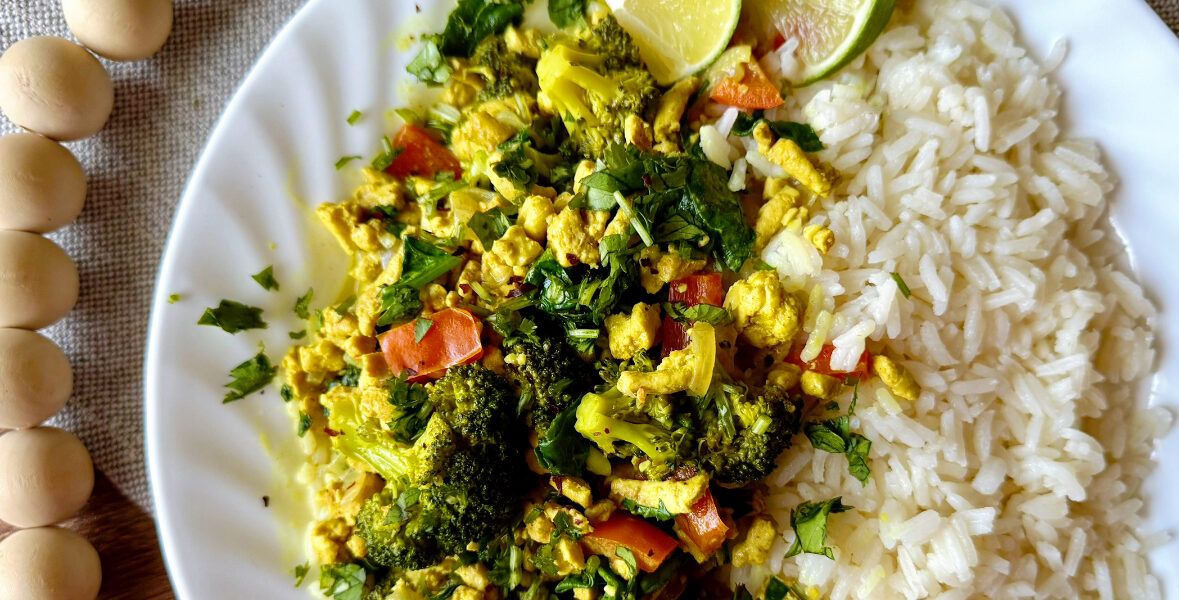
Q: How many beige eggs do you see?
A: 7